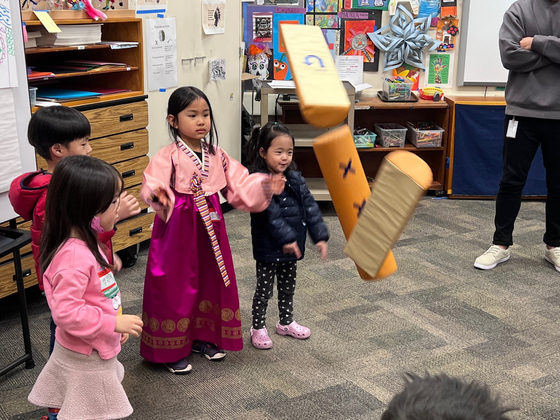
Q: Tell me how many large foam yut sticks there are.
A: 3